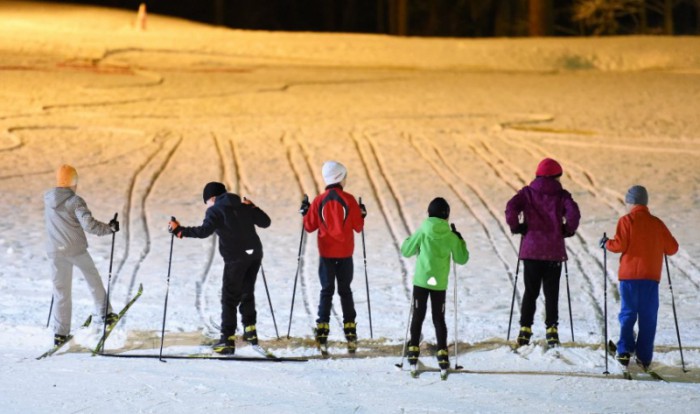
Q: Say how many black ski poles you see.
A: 10